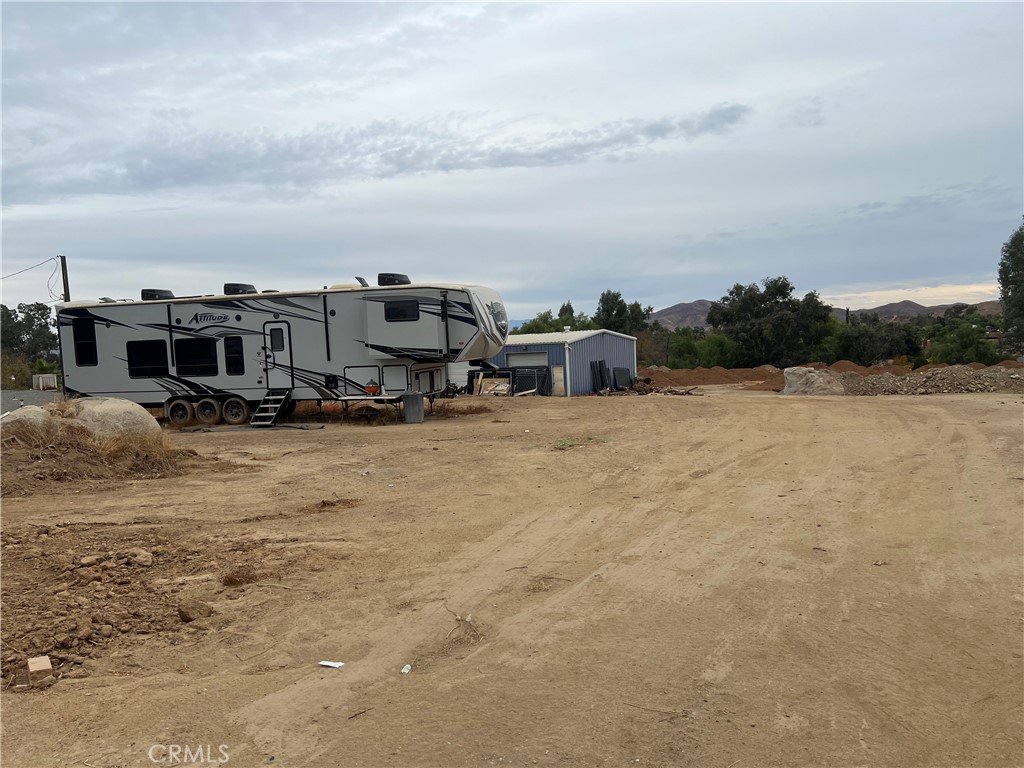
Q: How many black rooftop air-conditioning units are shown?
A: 3